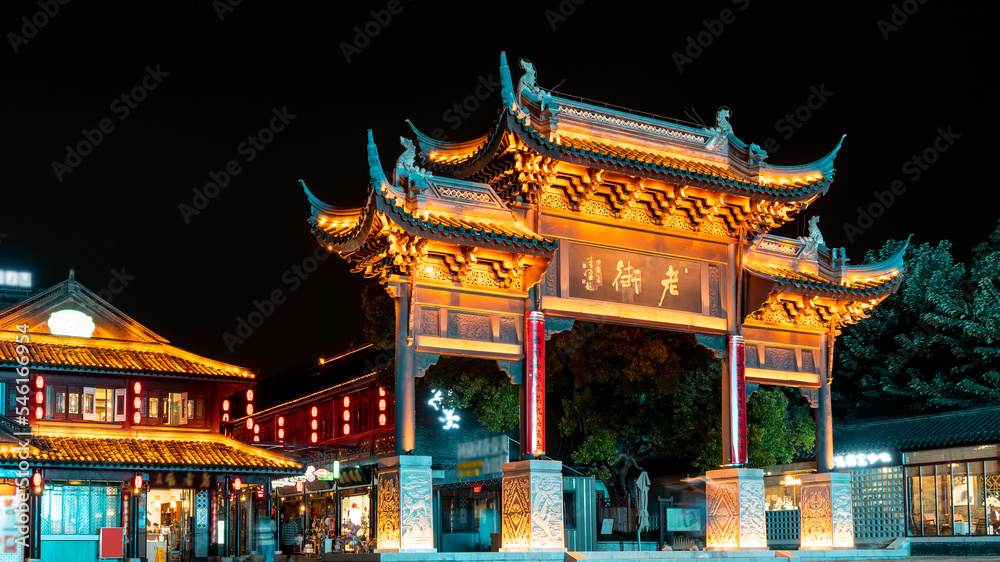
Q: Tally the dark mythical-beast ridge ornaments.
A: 4